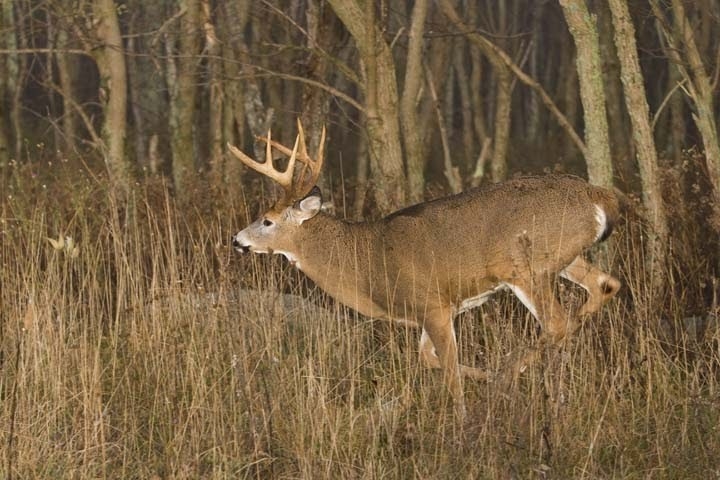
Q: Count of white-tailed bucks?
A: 1